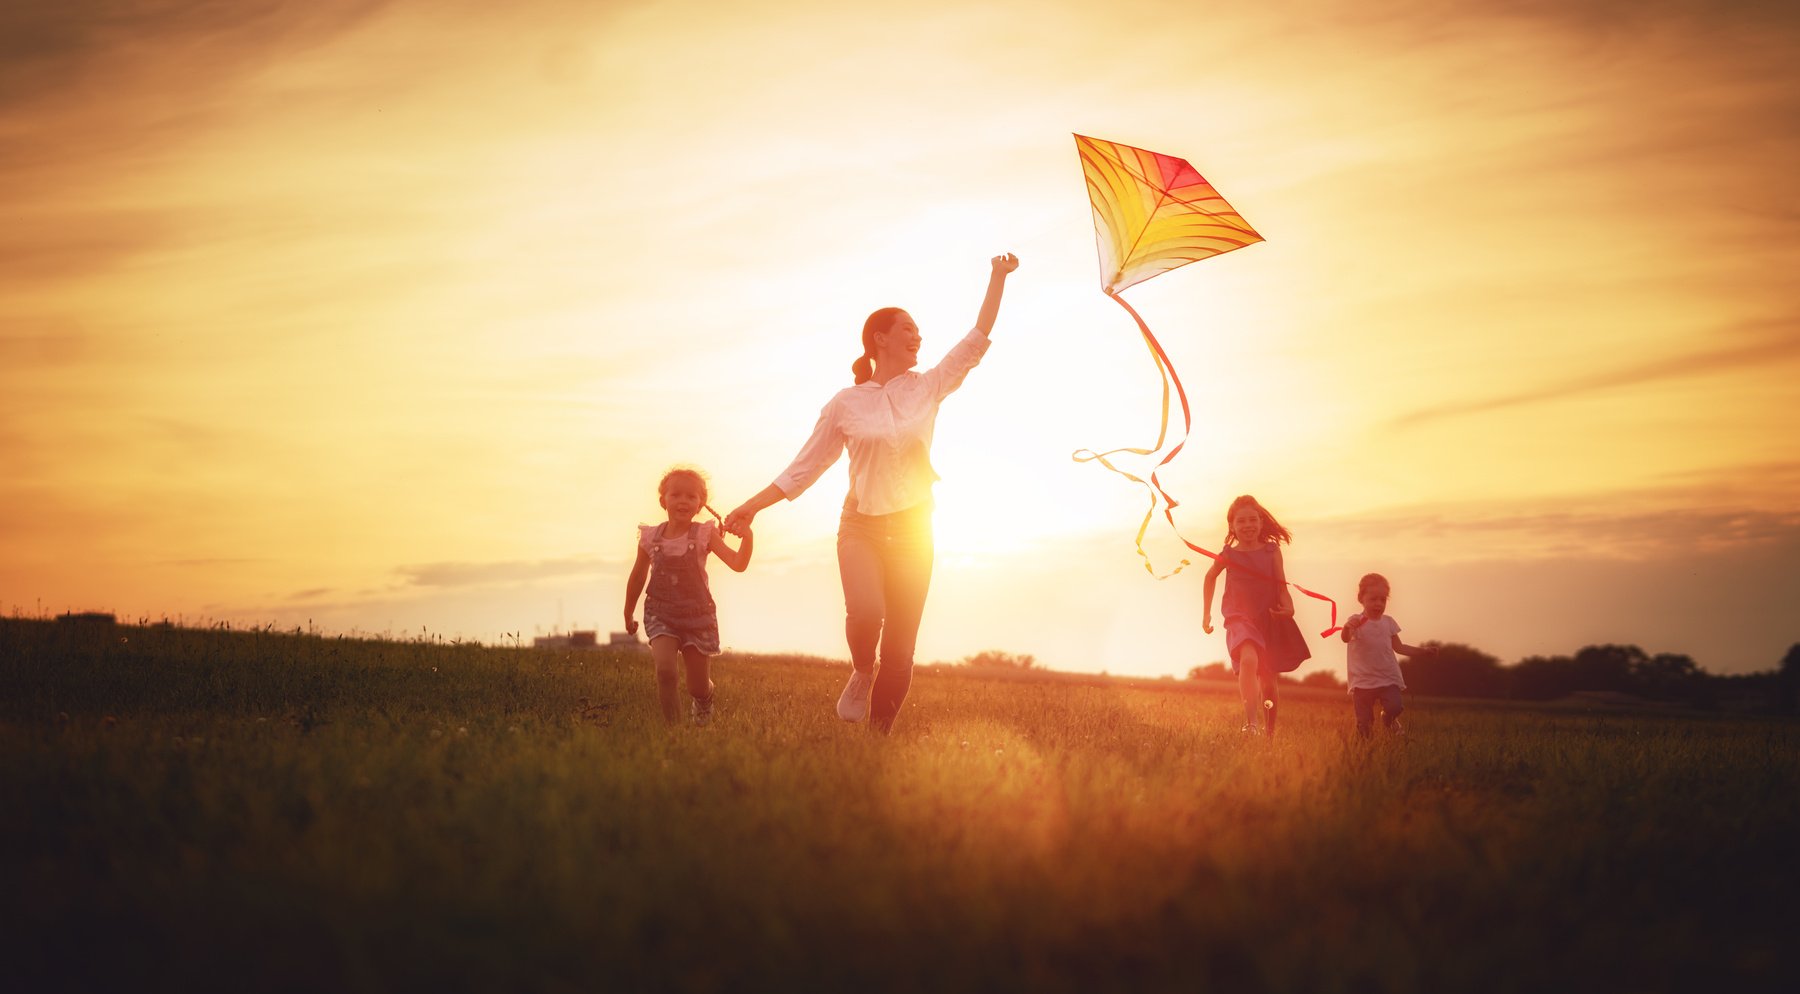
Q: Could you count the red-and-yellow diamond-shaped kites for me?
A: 1